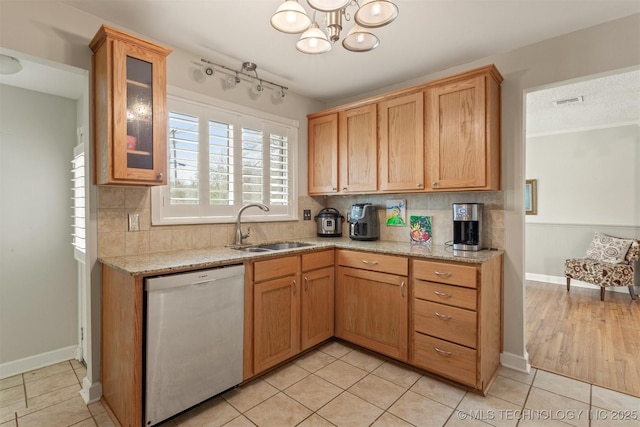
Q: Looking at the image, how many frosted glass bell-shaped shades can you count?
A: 5